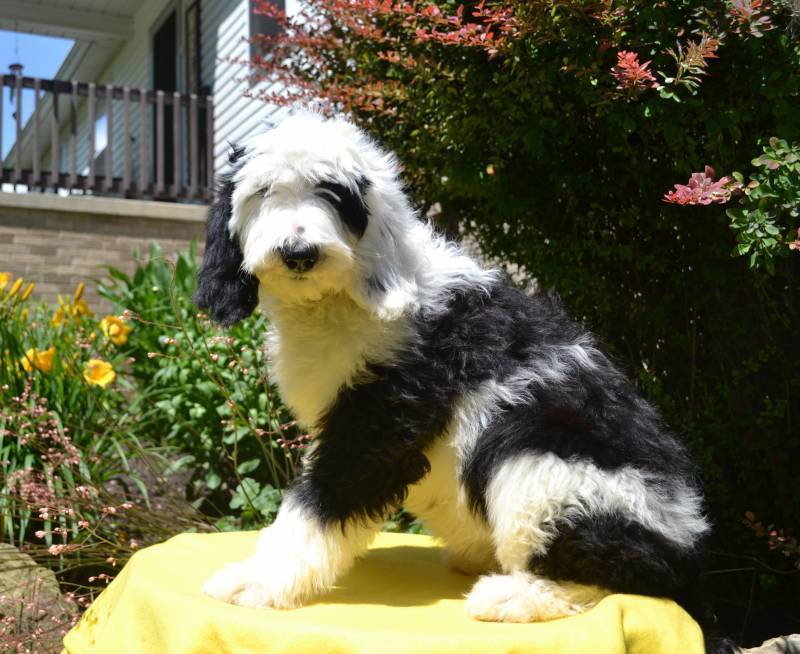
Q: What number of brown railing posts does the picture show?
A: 13